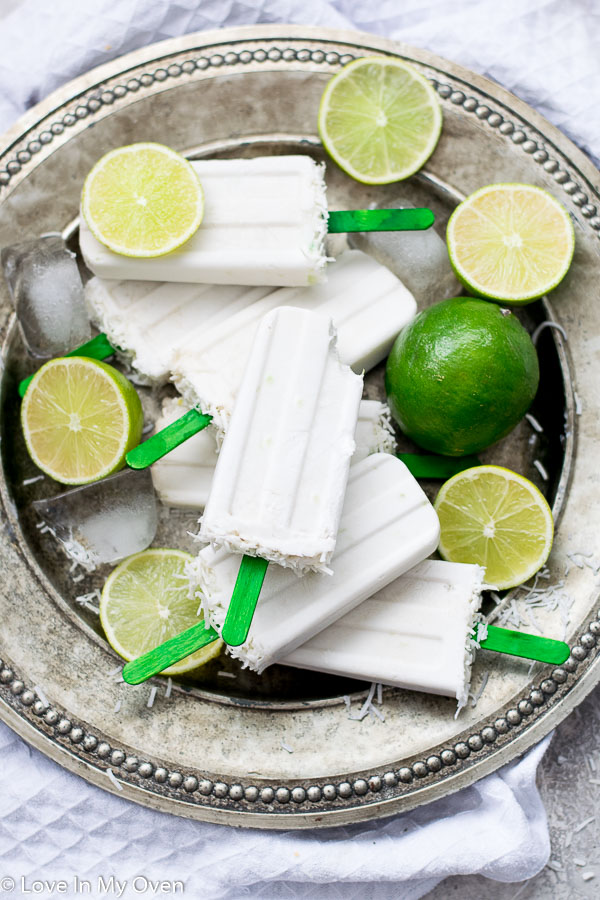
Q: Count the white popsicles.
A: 7